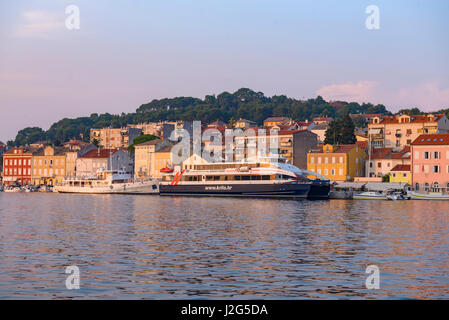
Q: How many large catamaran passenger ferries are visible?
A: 1